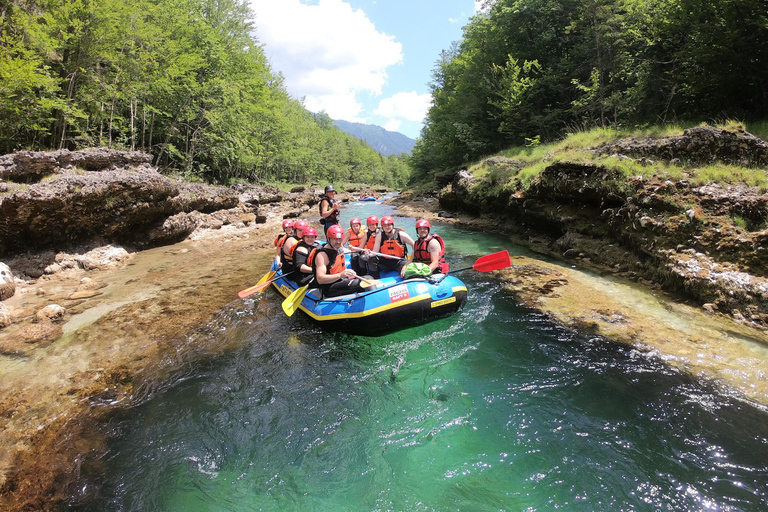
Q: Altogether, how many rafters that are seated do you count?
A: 8